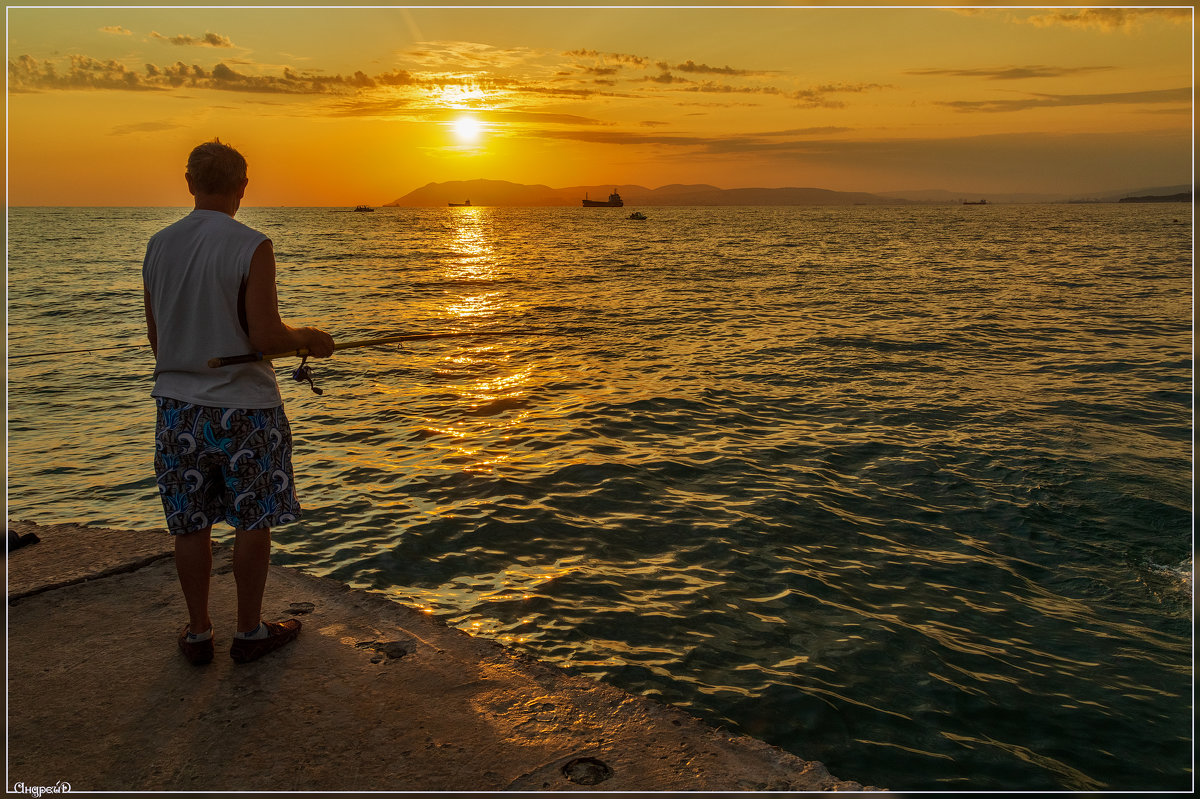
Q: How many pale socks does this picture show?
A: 2